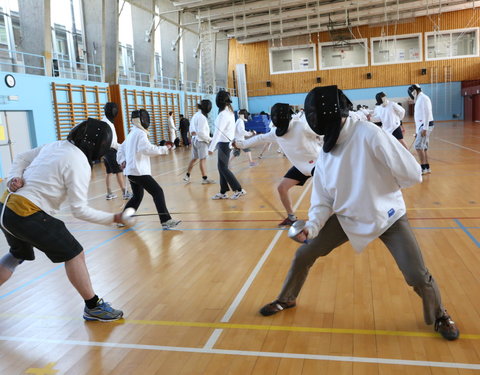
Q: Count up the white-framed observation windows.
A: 4